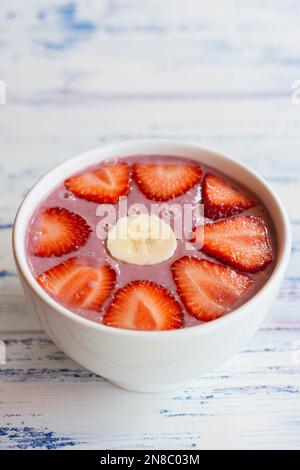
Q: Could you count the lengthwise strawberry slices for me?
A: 8